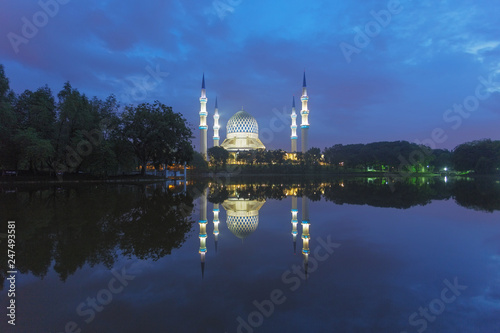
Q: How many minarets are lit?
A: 4